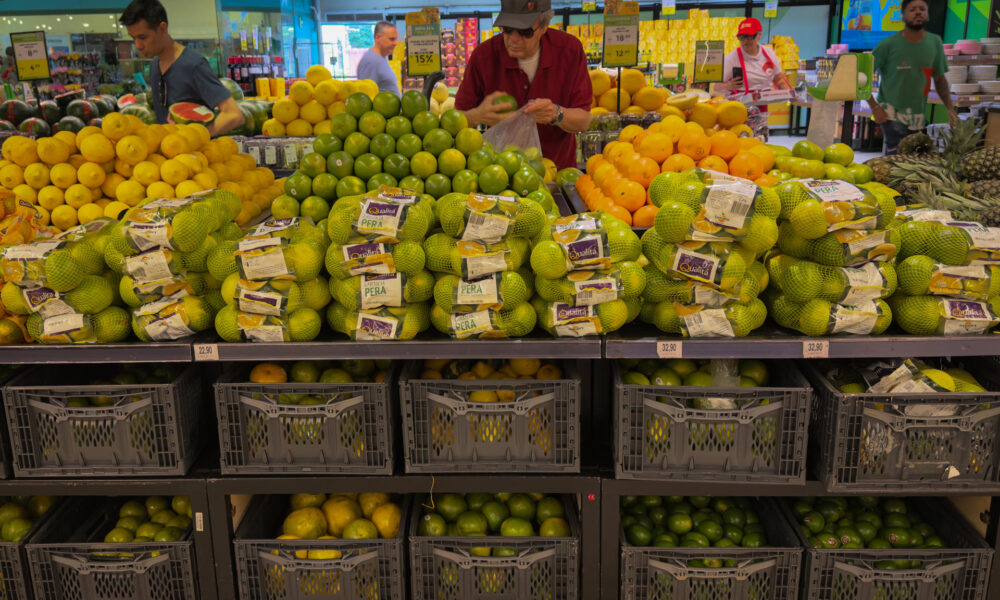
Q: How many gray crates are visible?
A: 11